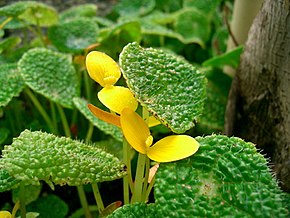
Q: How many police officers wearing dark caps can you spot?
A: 0